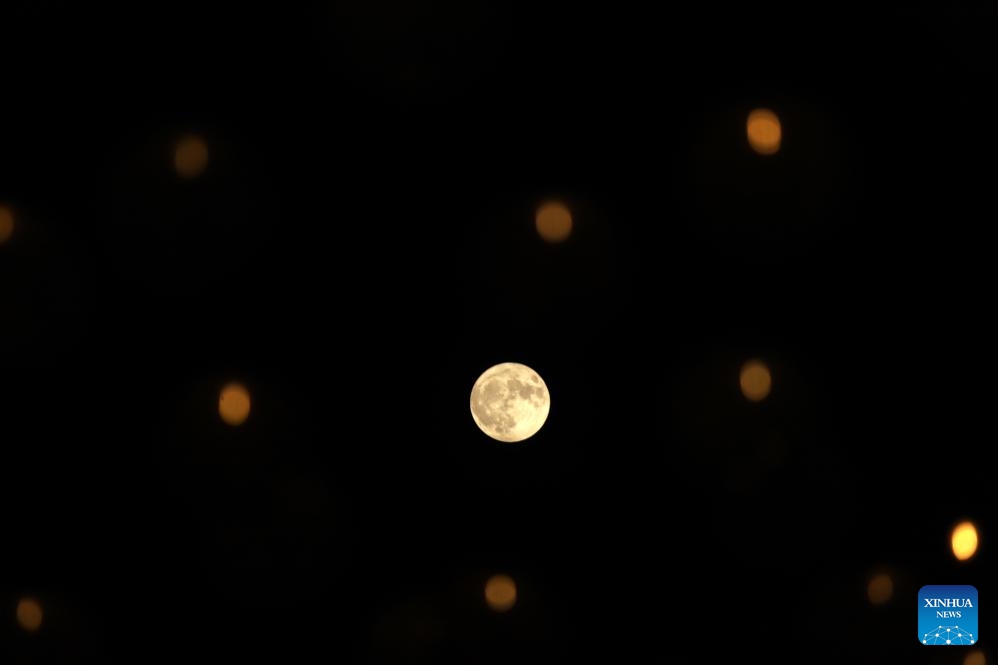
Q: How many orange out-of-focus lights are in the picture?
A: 11